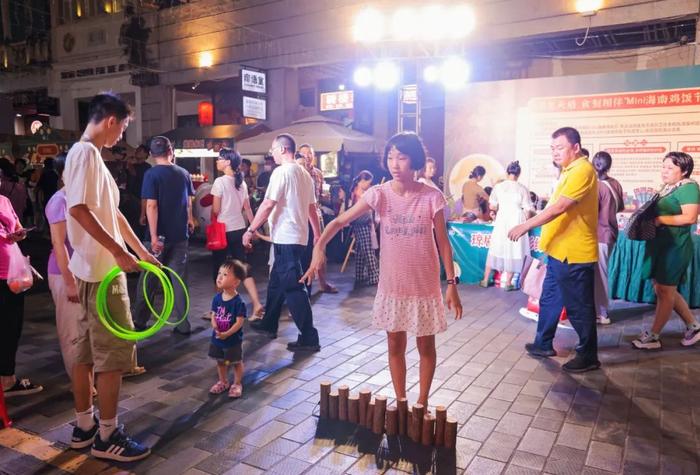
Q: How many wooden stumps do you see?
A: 14